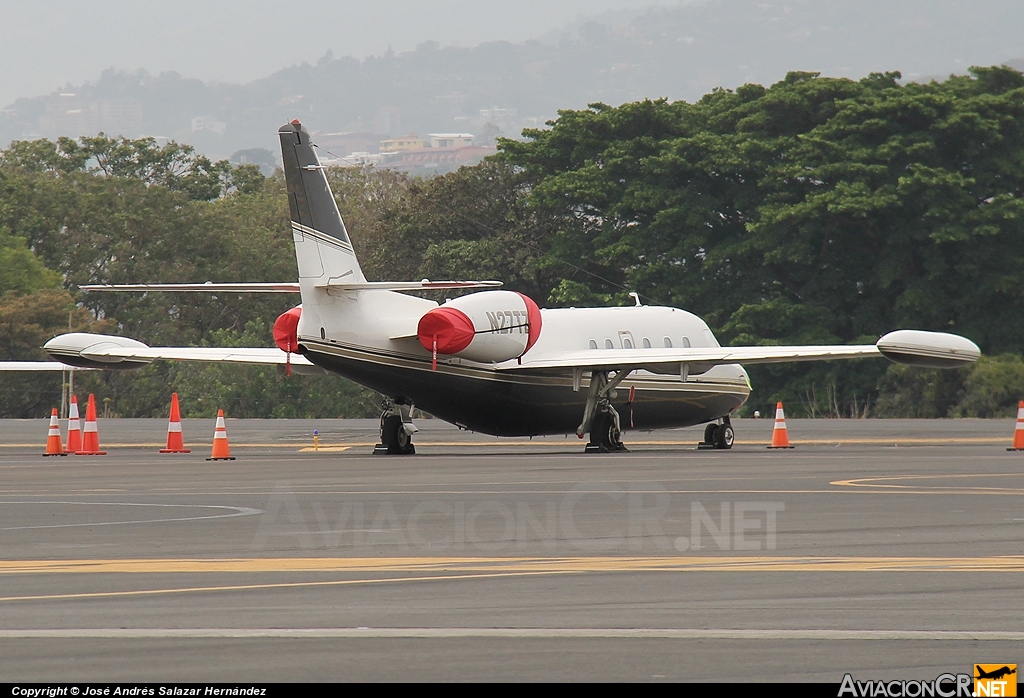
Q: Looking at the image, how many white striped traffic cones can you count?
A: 7